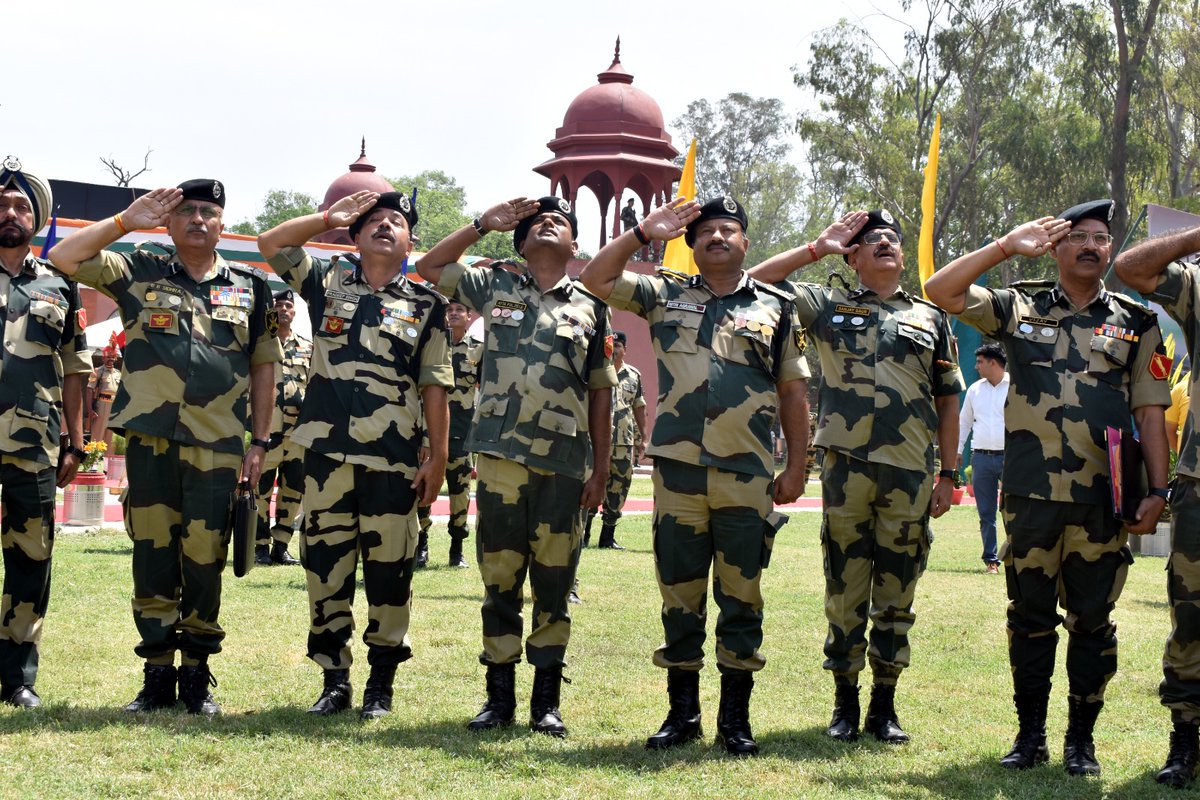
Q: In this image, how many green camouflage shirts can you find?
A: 11